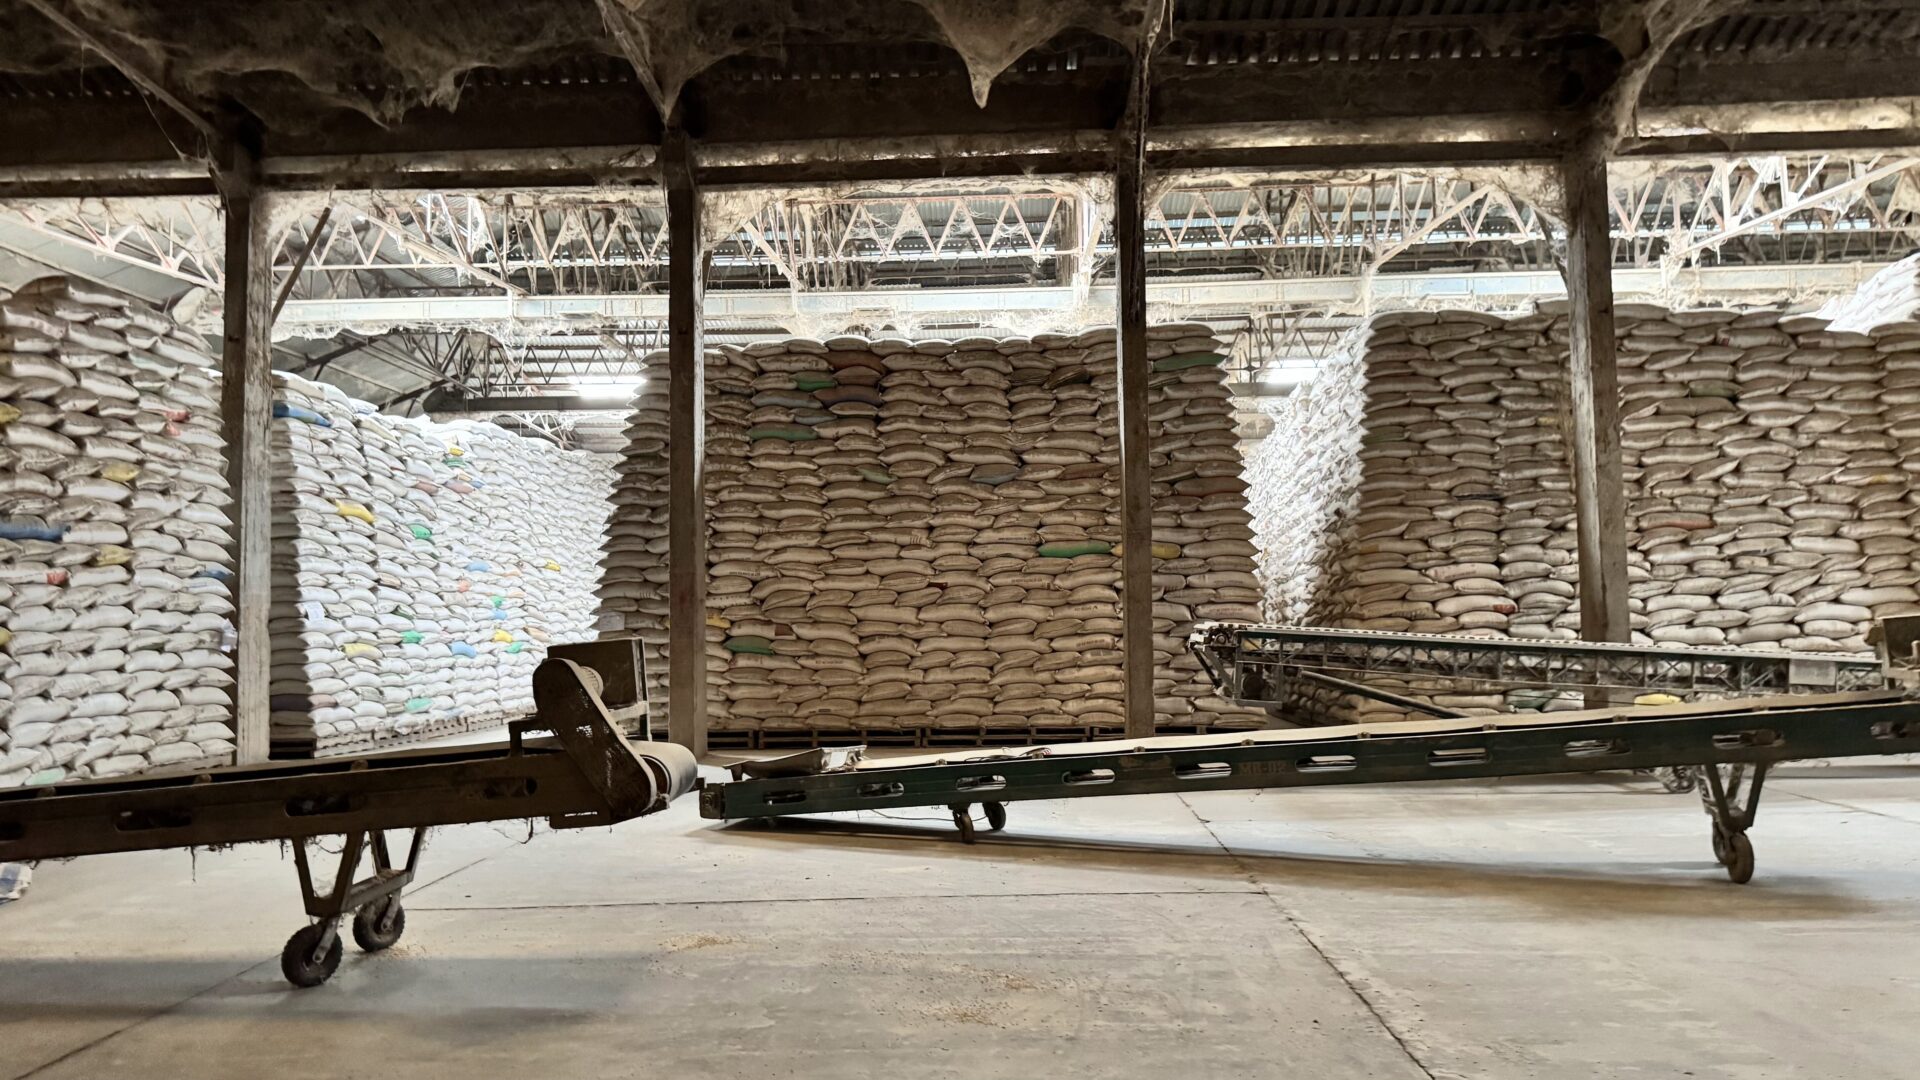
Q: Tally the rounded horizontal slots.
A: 14